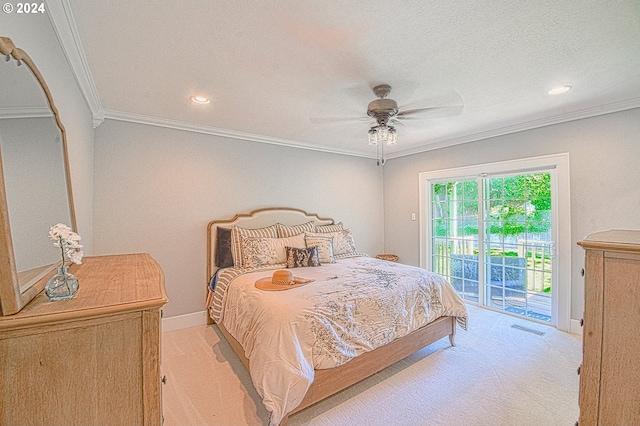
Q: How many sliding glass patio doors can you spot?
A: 1